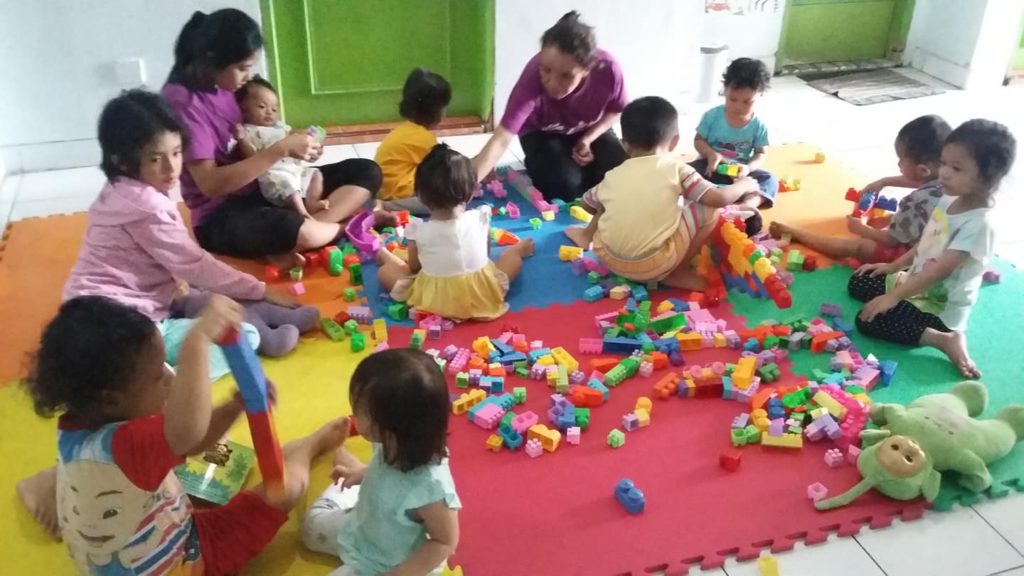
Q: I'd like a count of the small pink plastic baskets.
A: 1